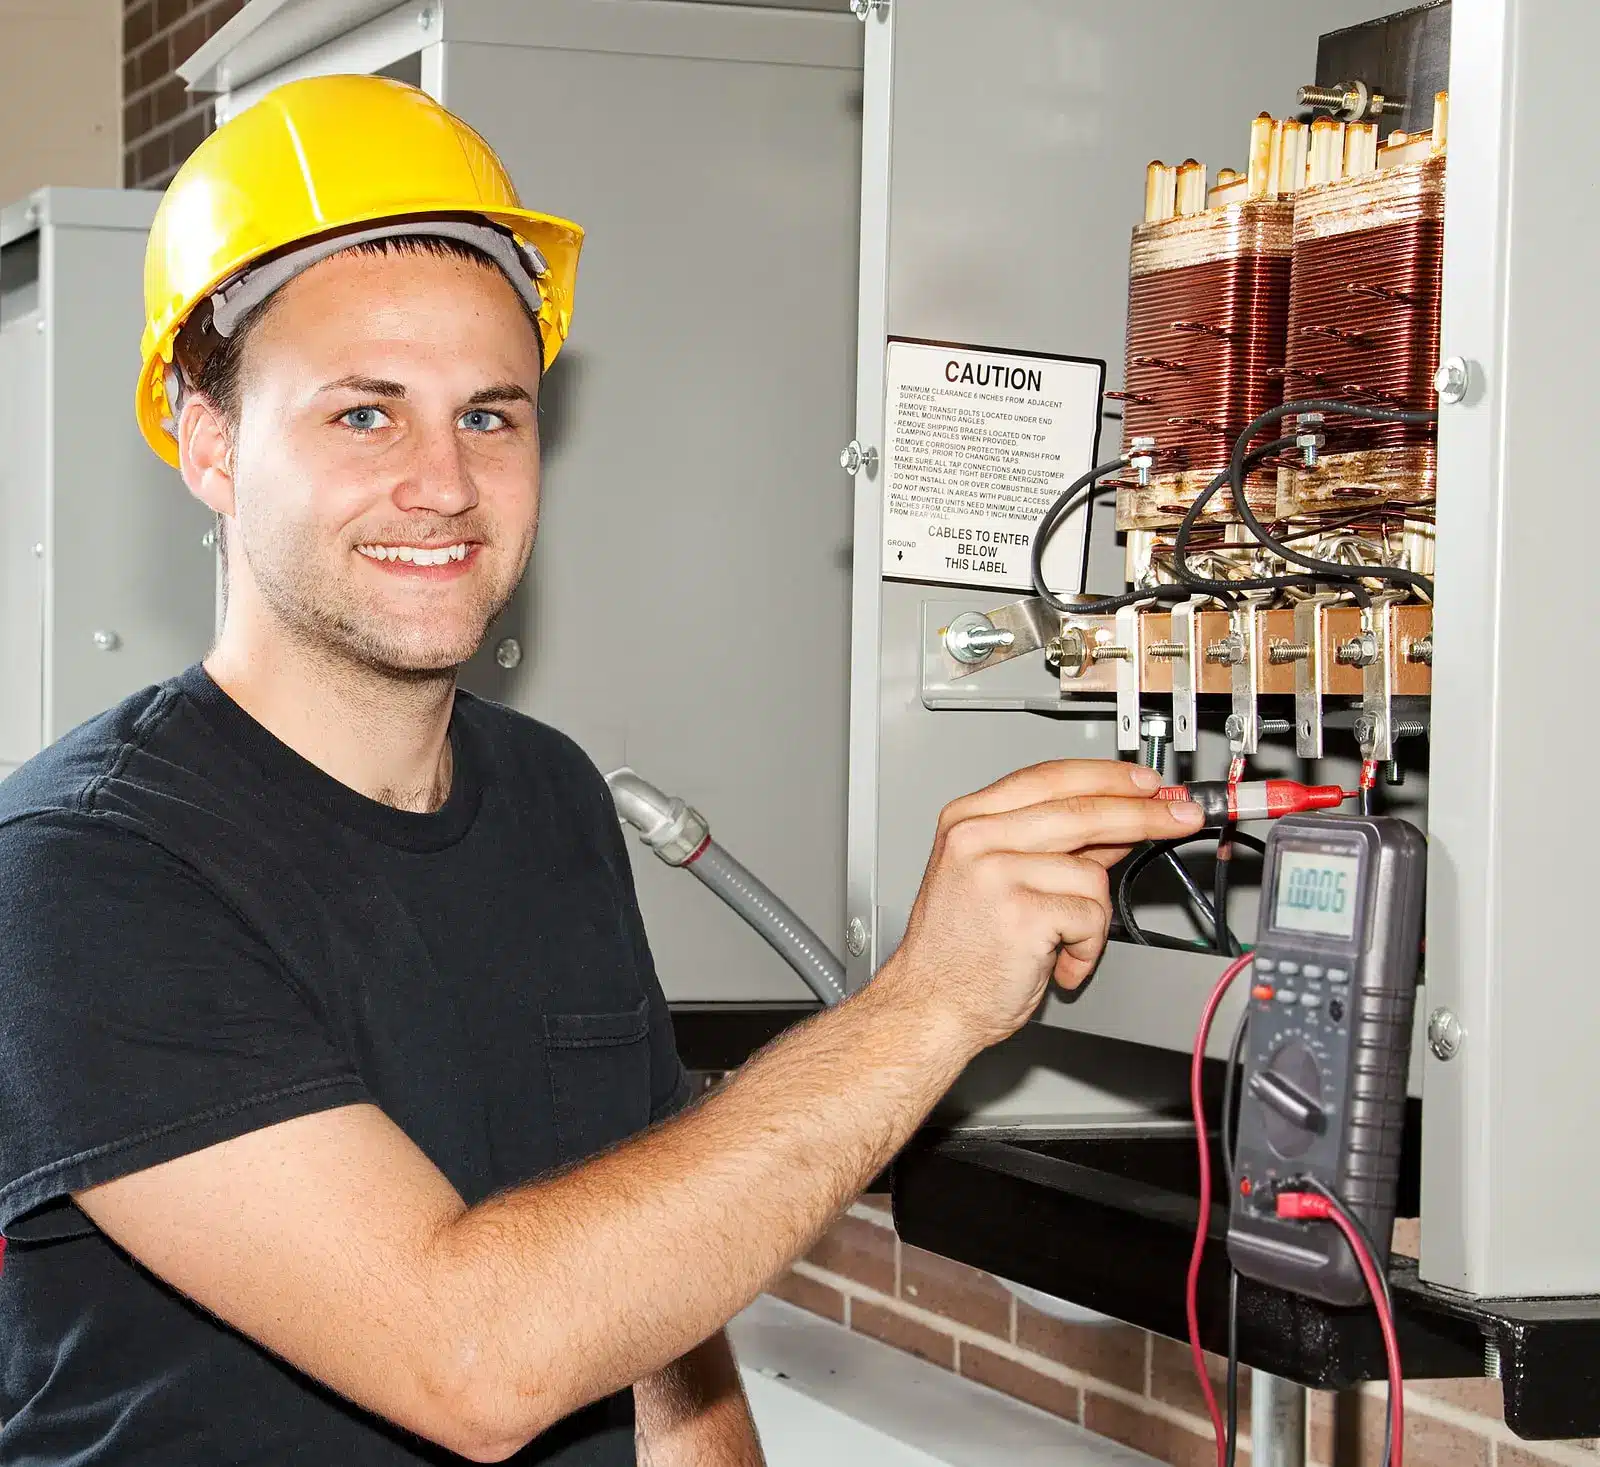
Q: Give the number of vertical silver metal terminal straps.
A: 5